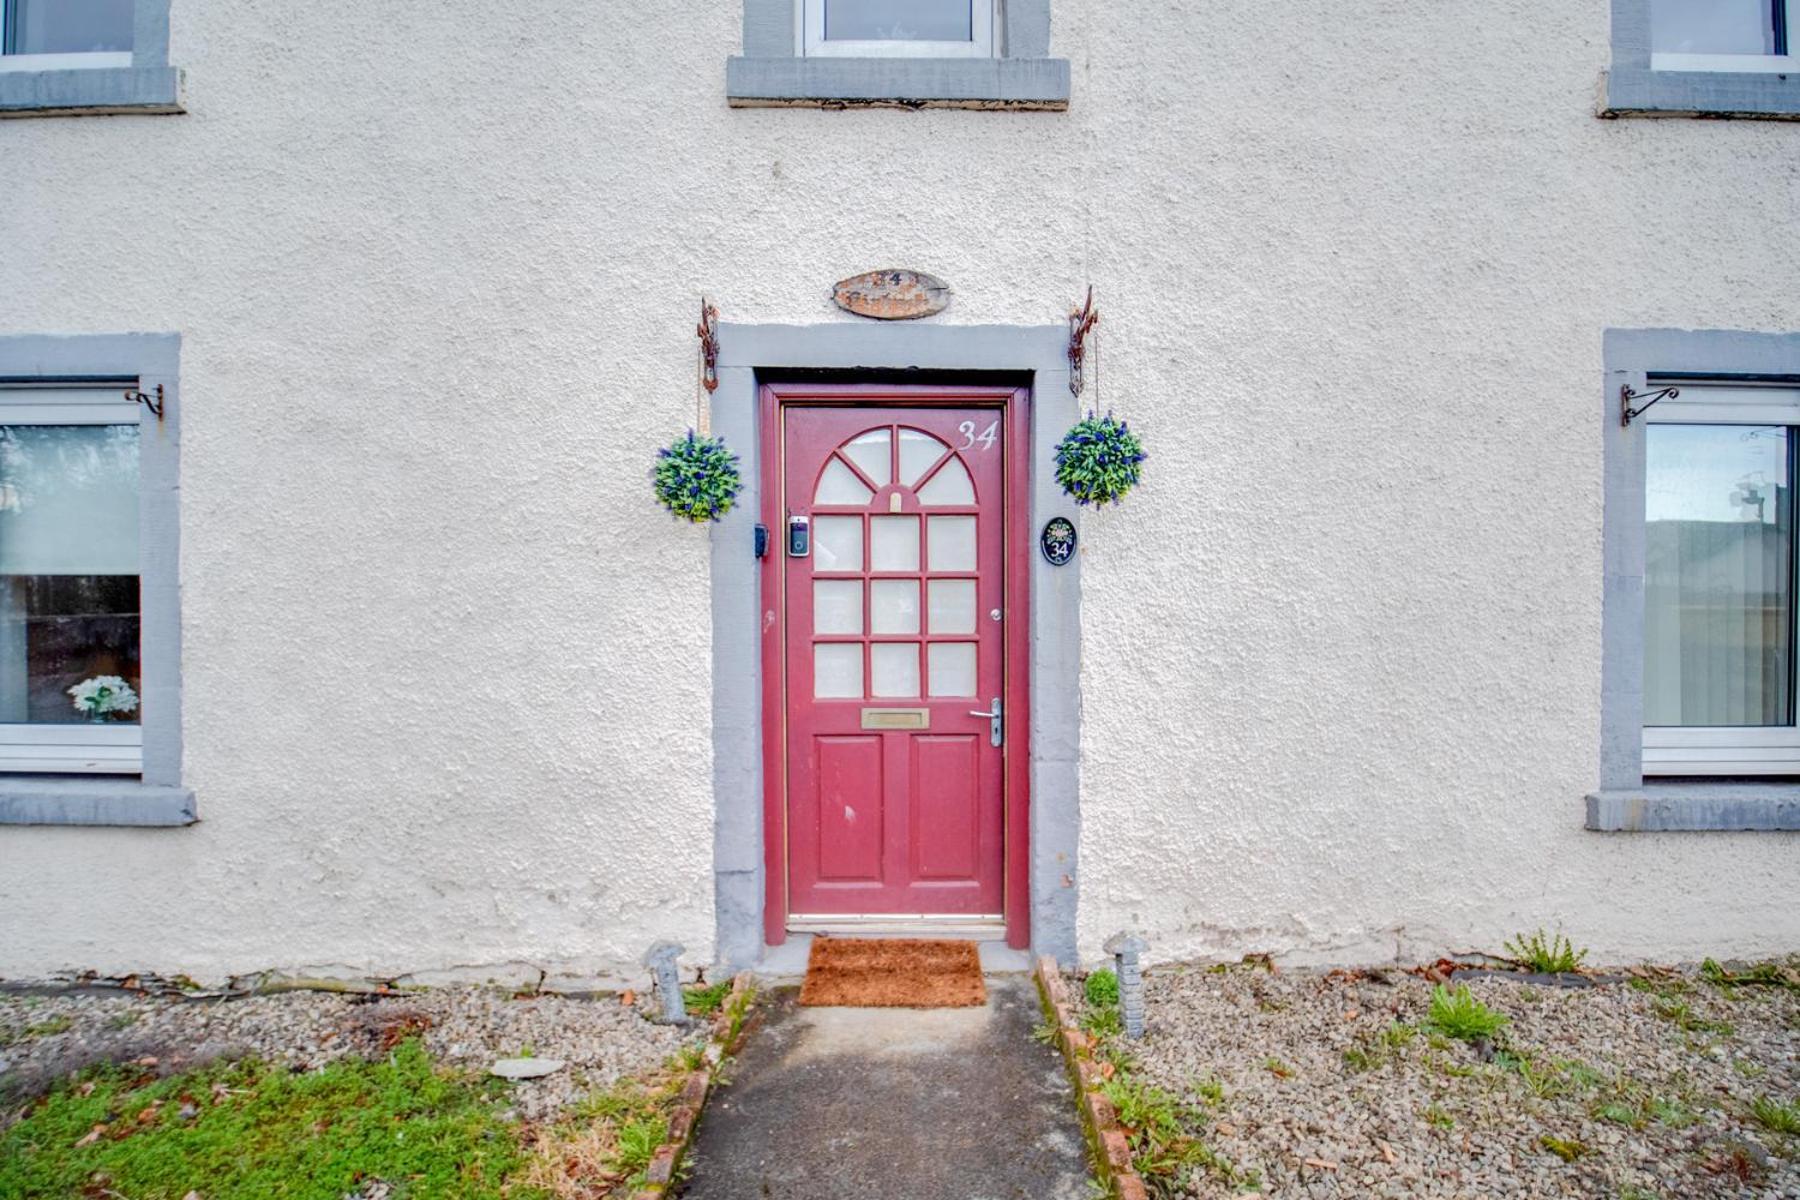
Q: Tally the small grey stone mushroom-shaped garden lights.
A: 2